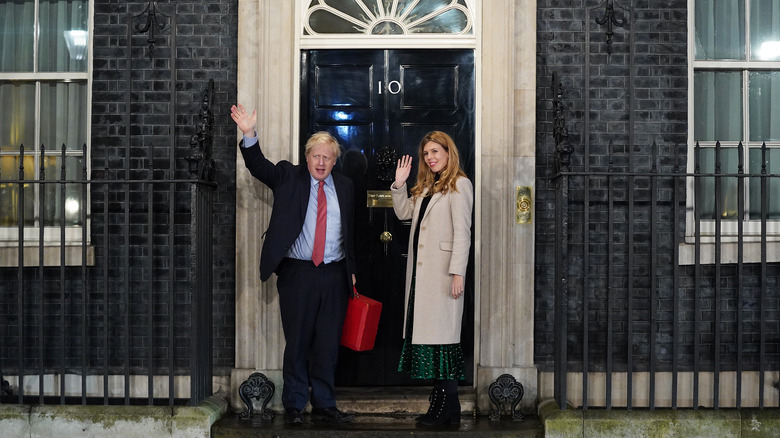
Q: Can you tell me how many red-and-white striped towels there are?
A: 0